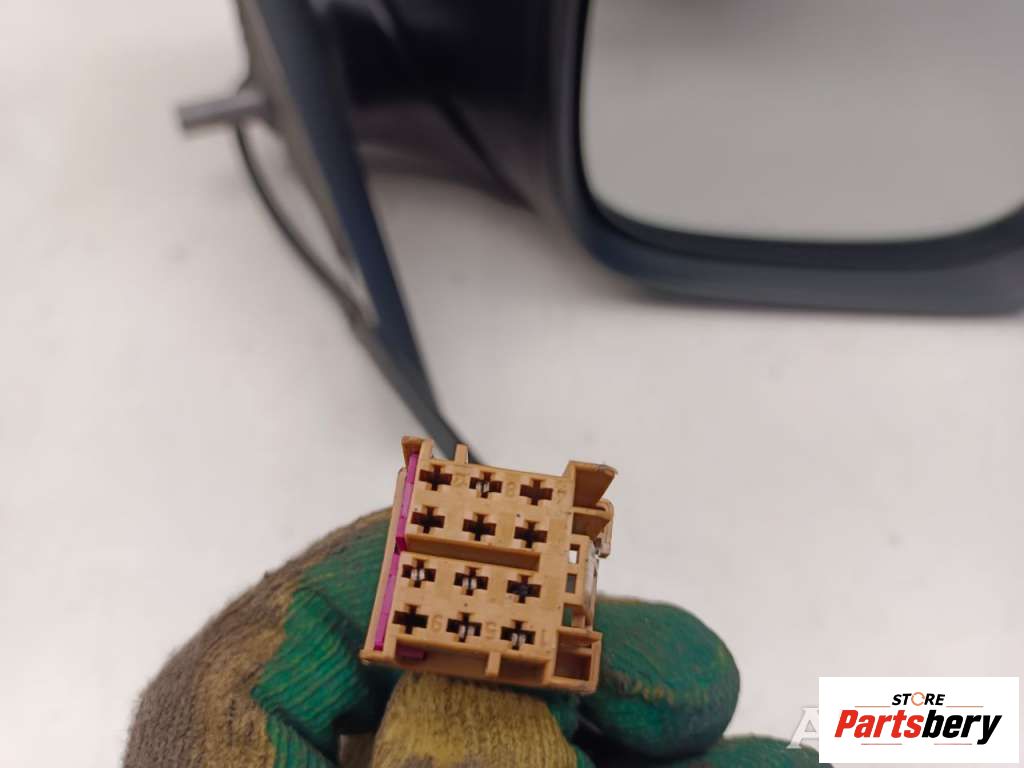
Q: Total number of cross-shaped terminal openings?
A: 12